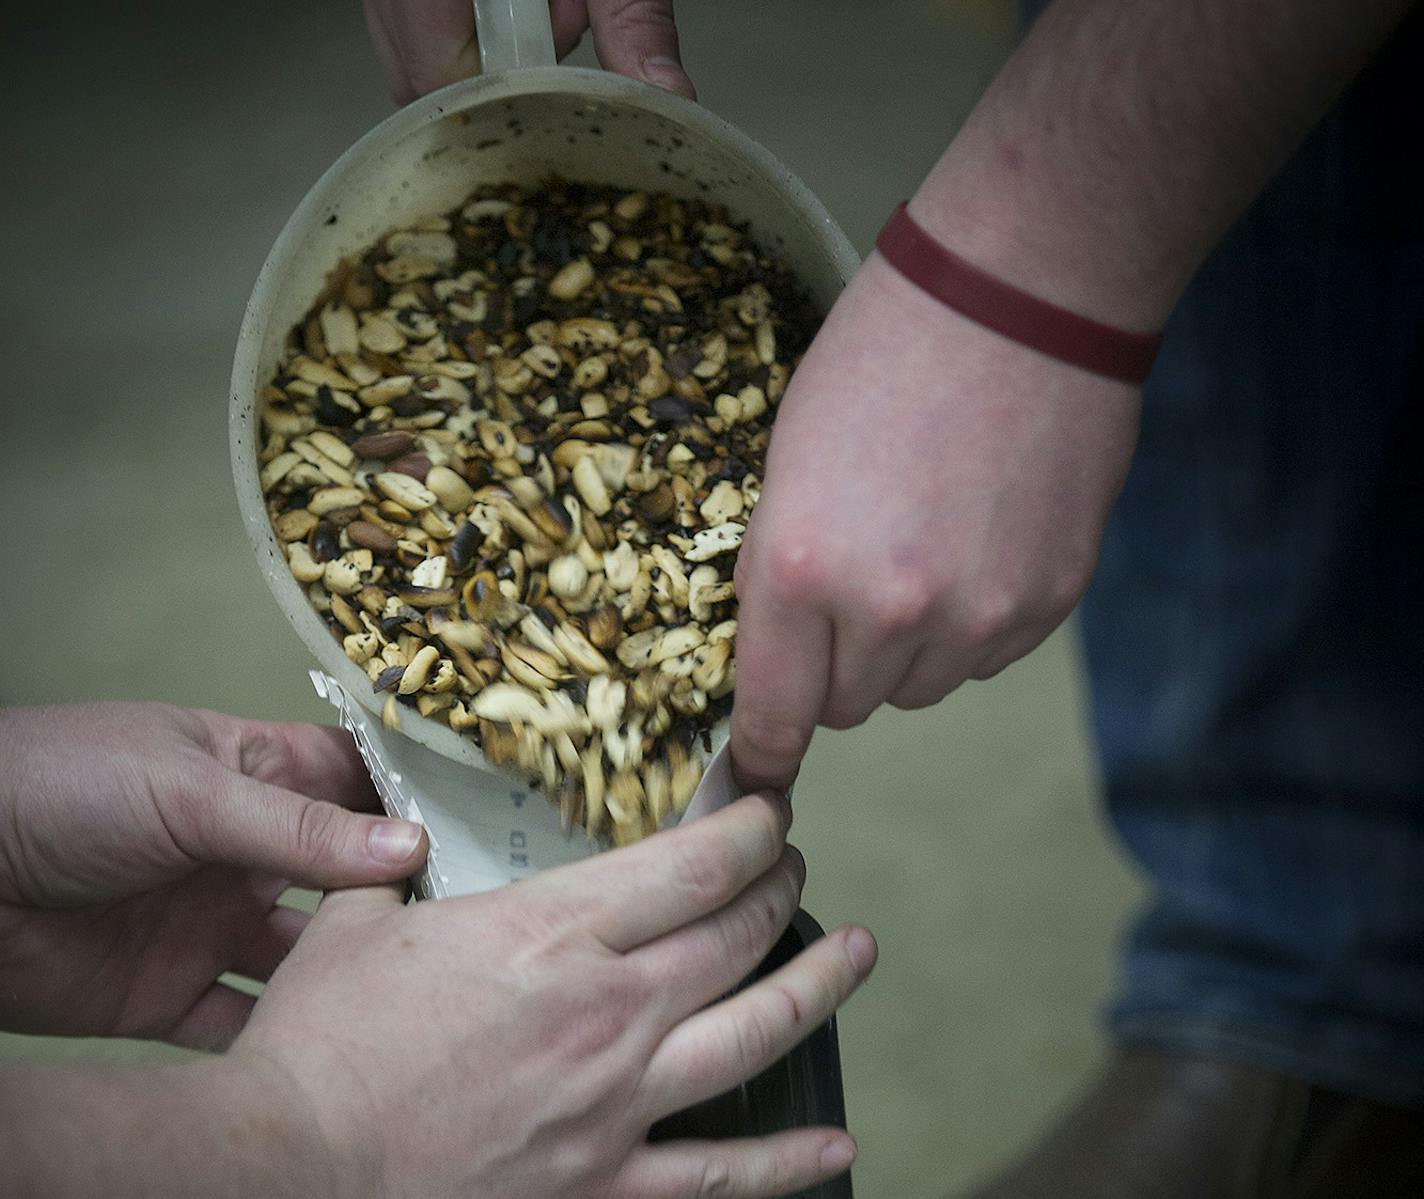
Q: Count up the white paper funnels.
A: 1